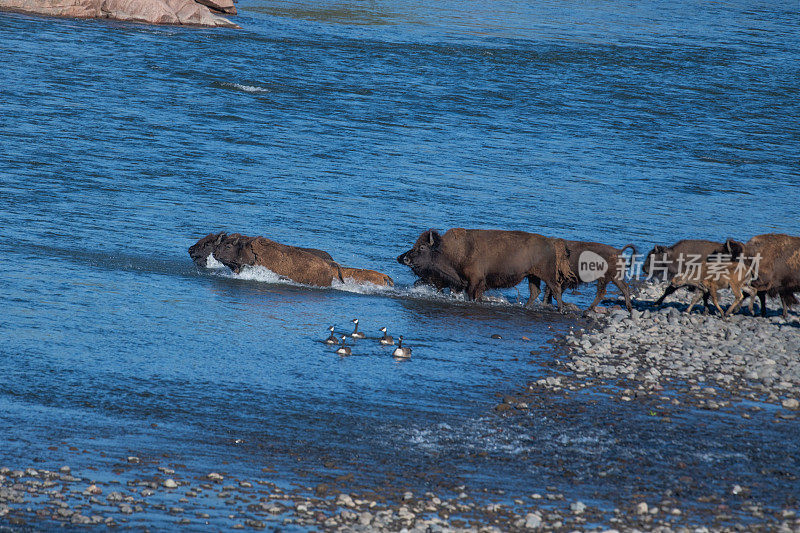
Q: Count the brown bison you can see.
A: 8